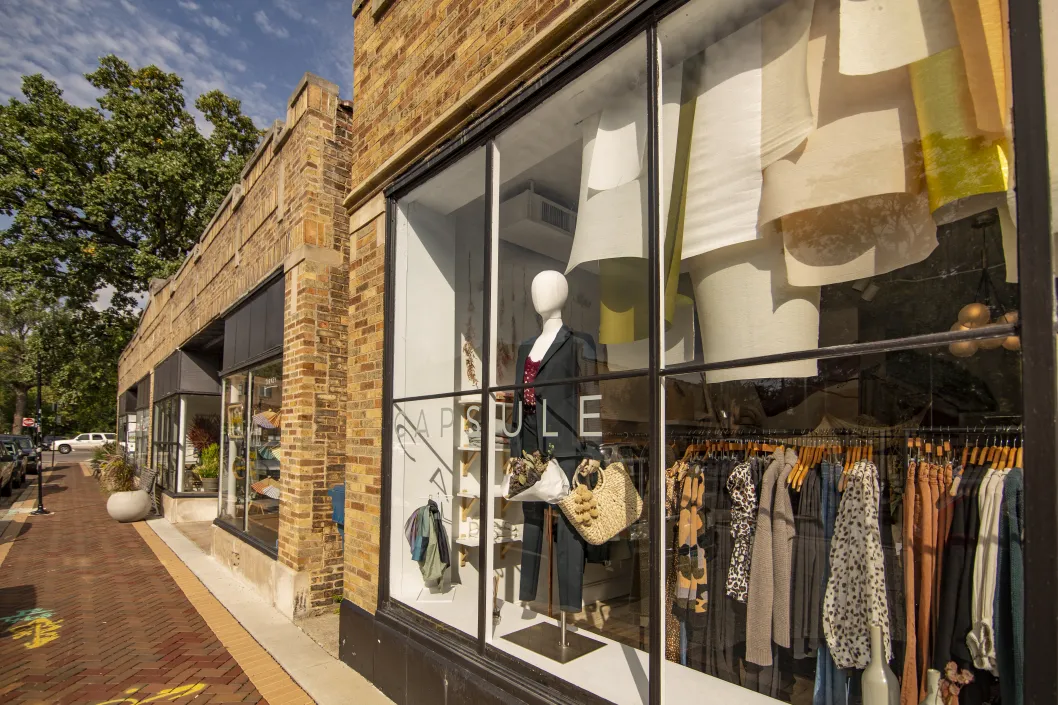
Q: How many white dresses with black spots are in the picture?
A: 2